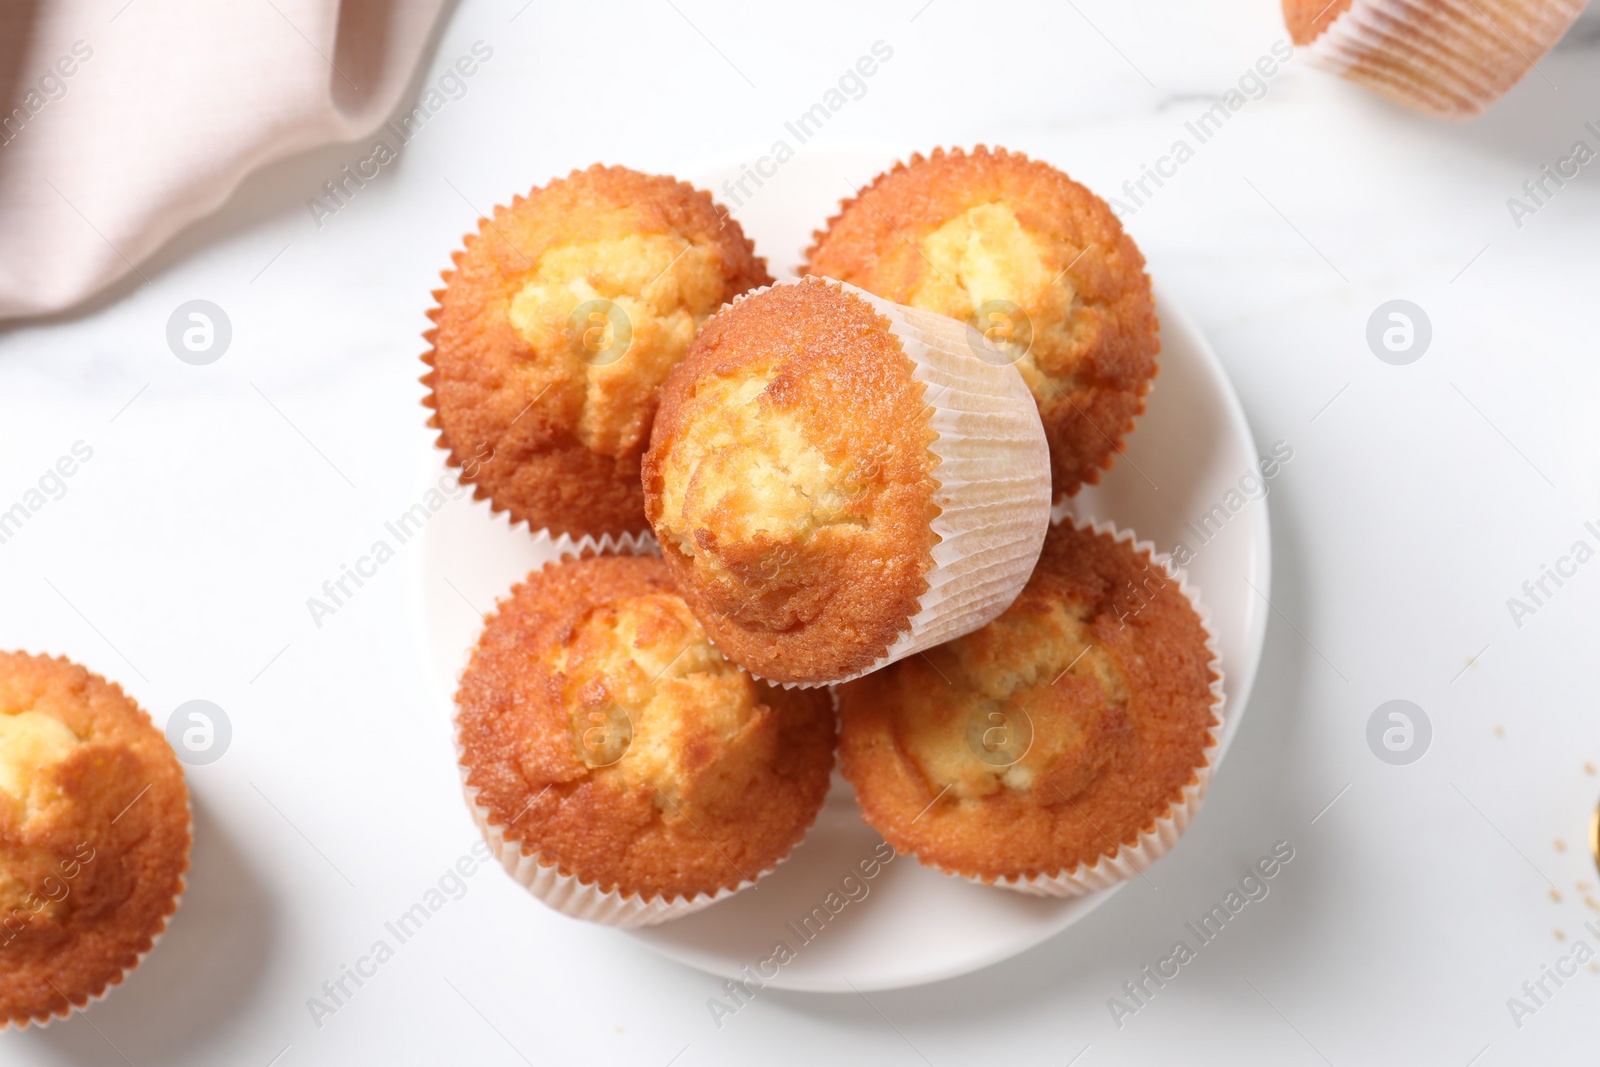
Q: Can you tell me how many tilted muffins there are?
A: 2